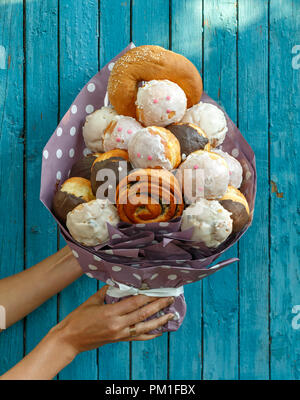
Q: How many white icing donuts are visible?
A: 9